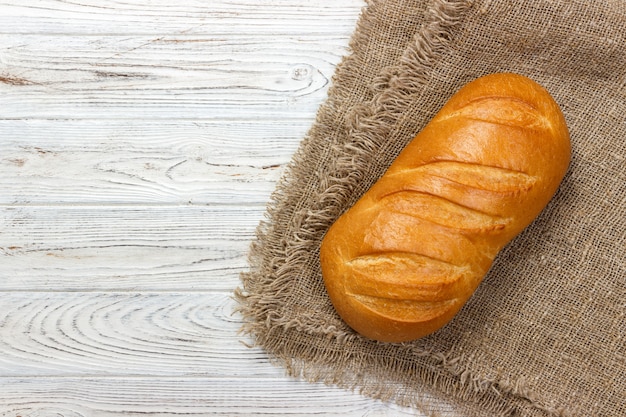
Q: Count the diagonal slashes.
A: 5